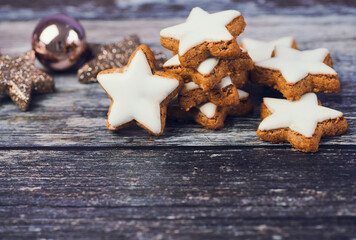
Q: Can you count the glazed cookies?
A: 8